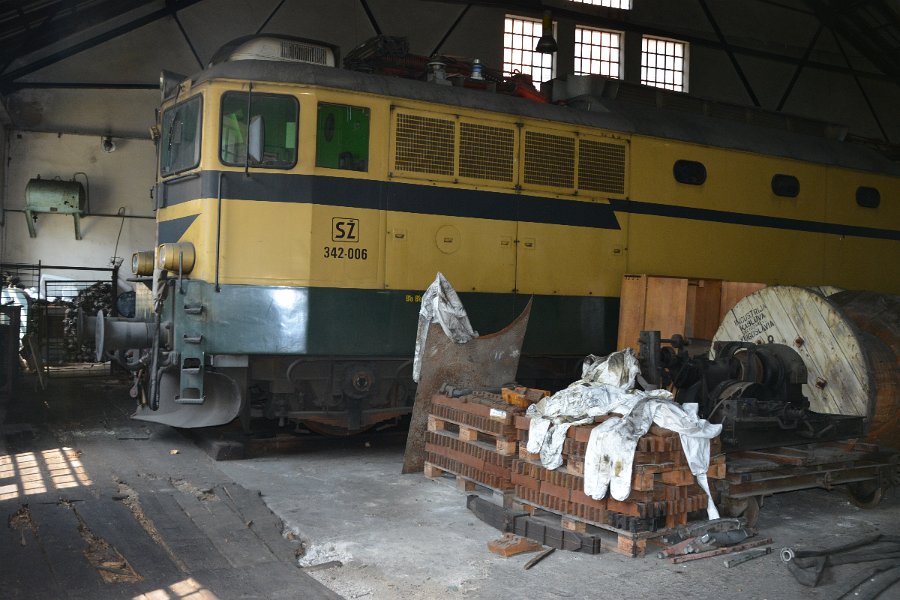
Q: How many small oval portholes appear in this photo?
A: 3